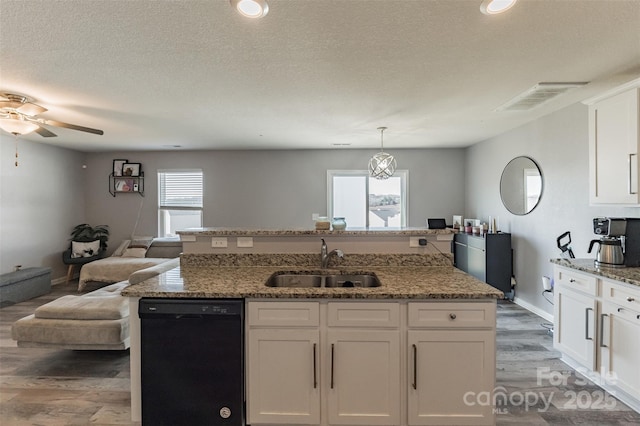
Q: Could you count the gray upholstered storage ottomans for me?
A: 1